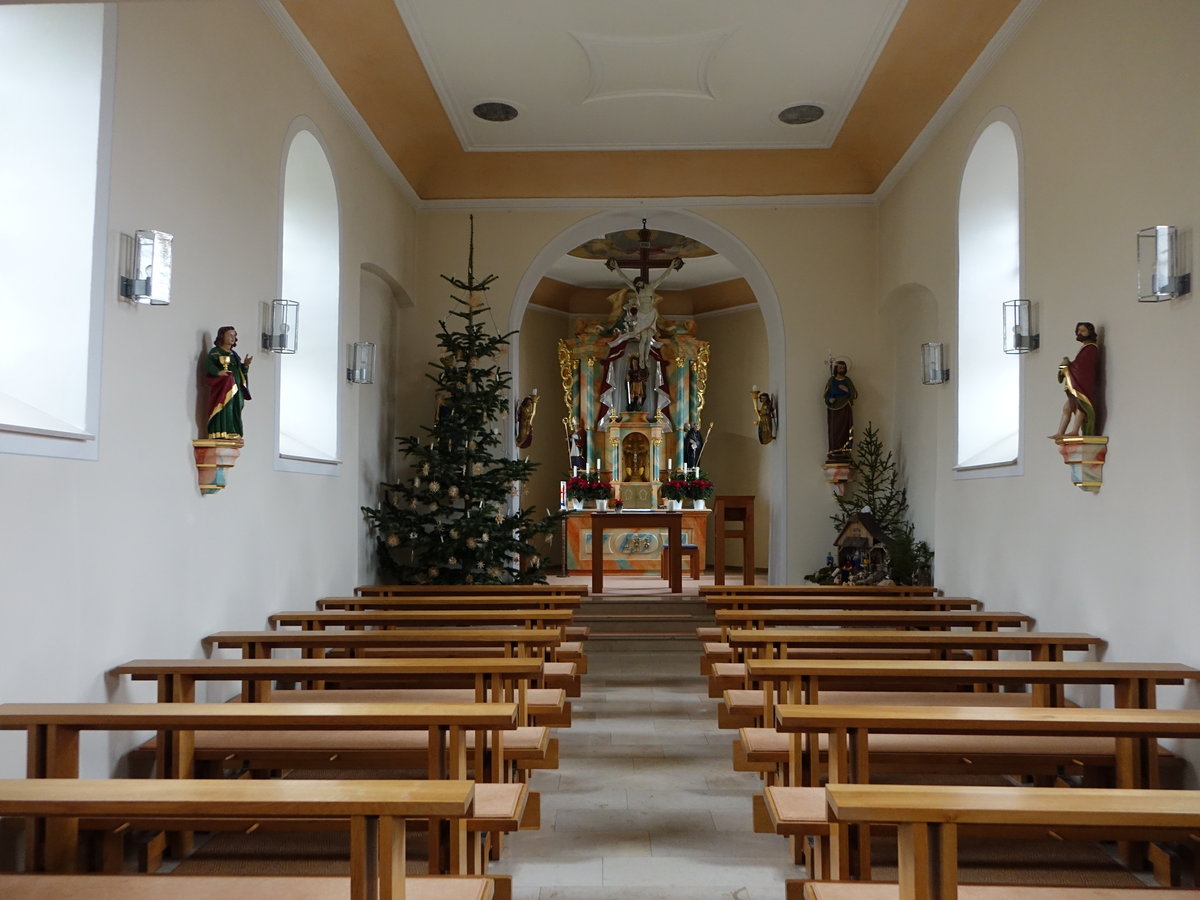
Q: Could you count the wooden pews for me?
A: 14